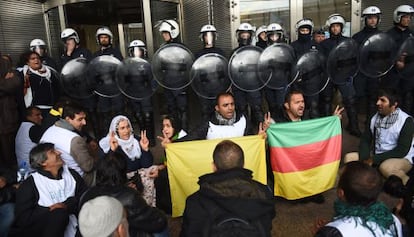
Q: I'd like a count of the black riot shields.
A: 11